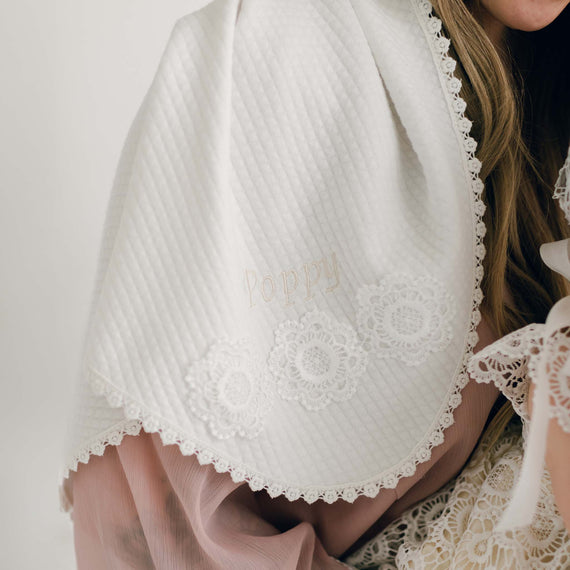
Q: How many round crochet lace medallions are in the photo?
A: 3